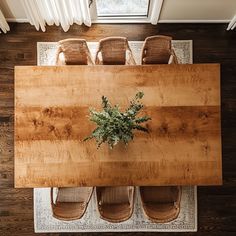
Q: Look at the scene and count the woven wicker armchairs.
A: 6